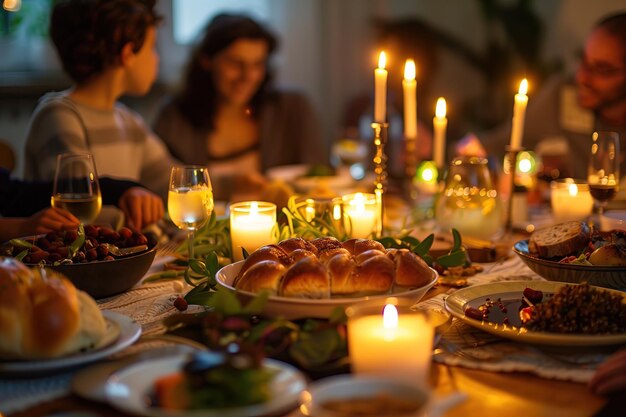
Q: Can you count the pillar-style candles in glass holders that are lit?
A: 4